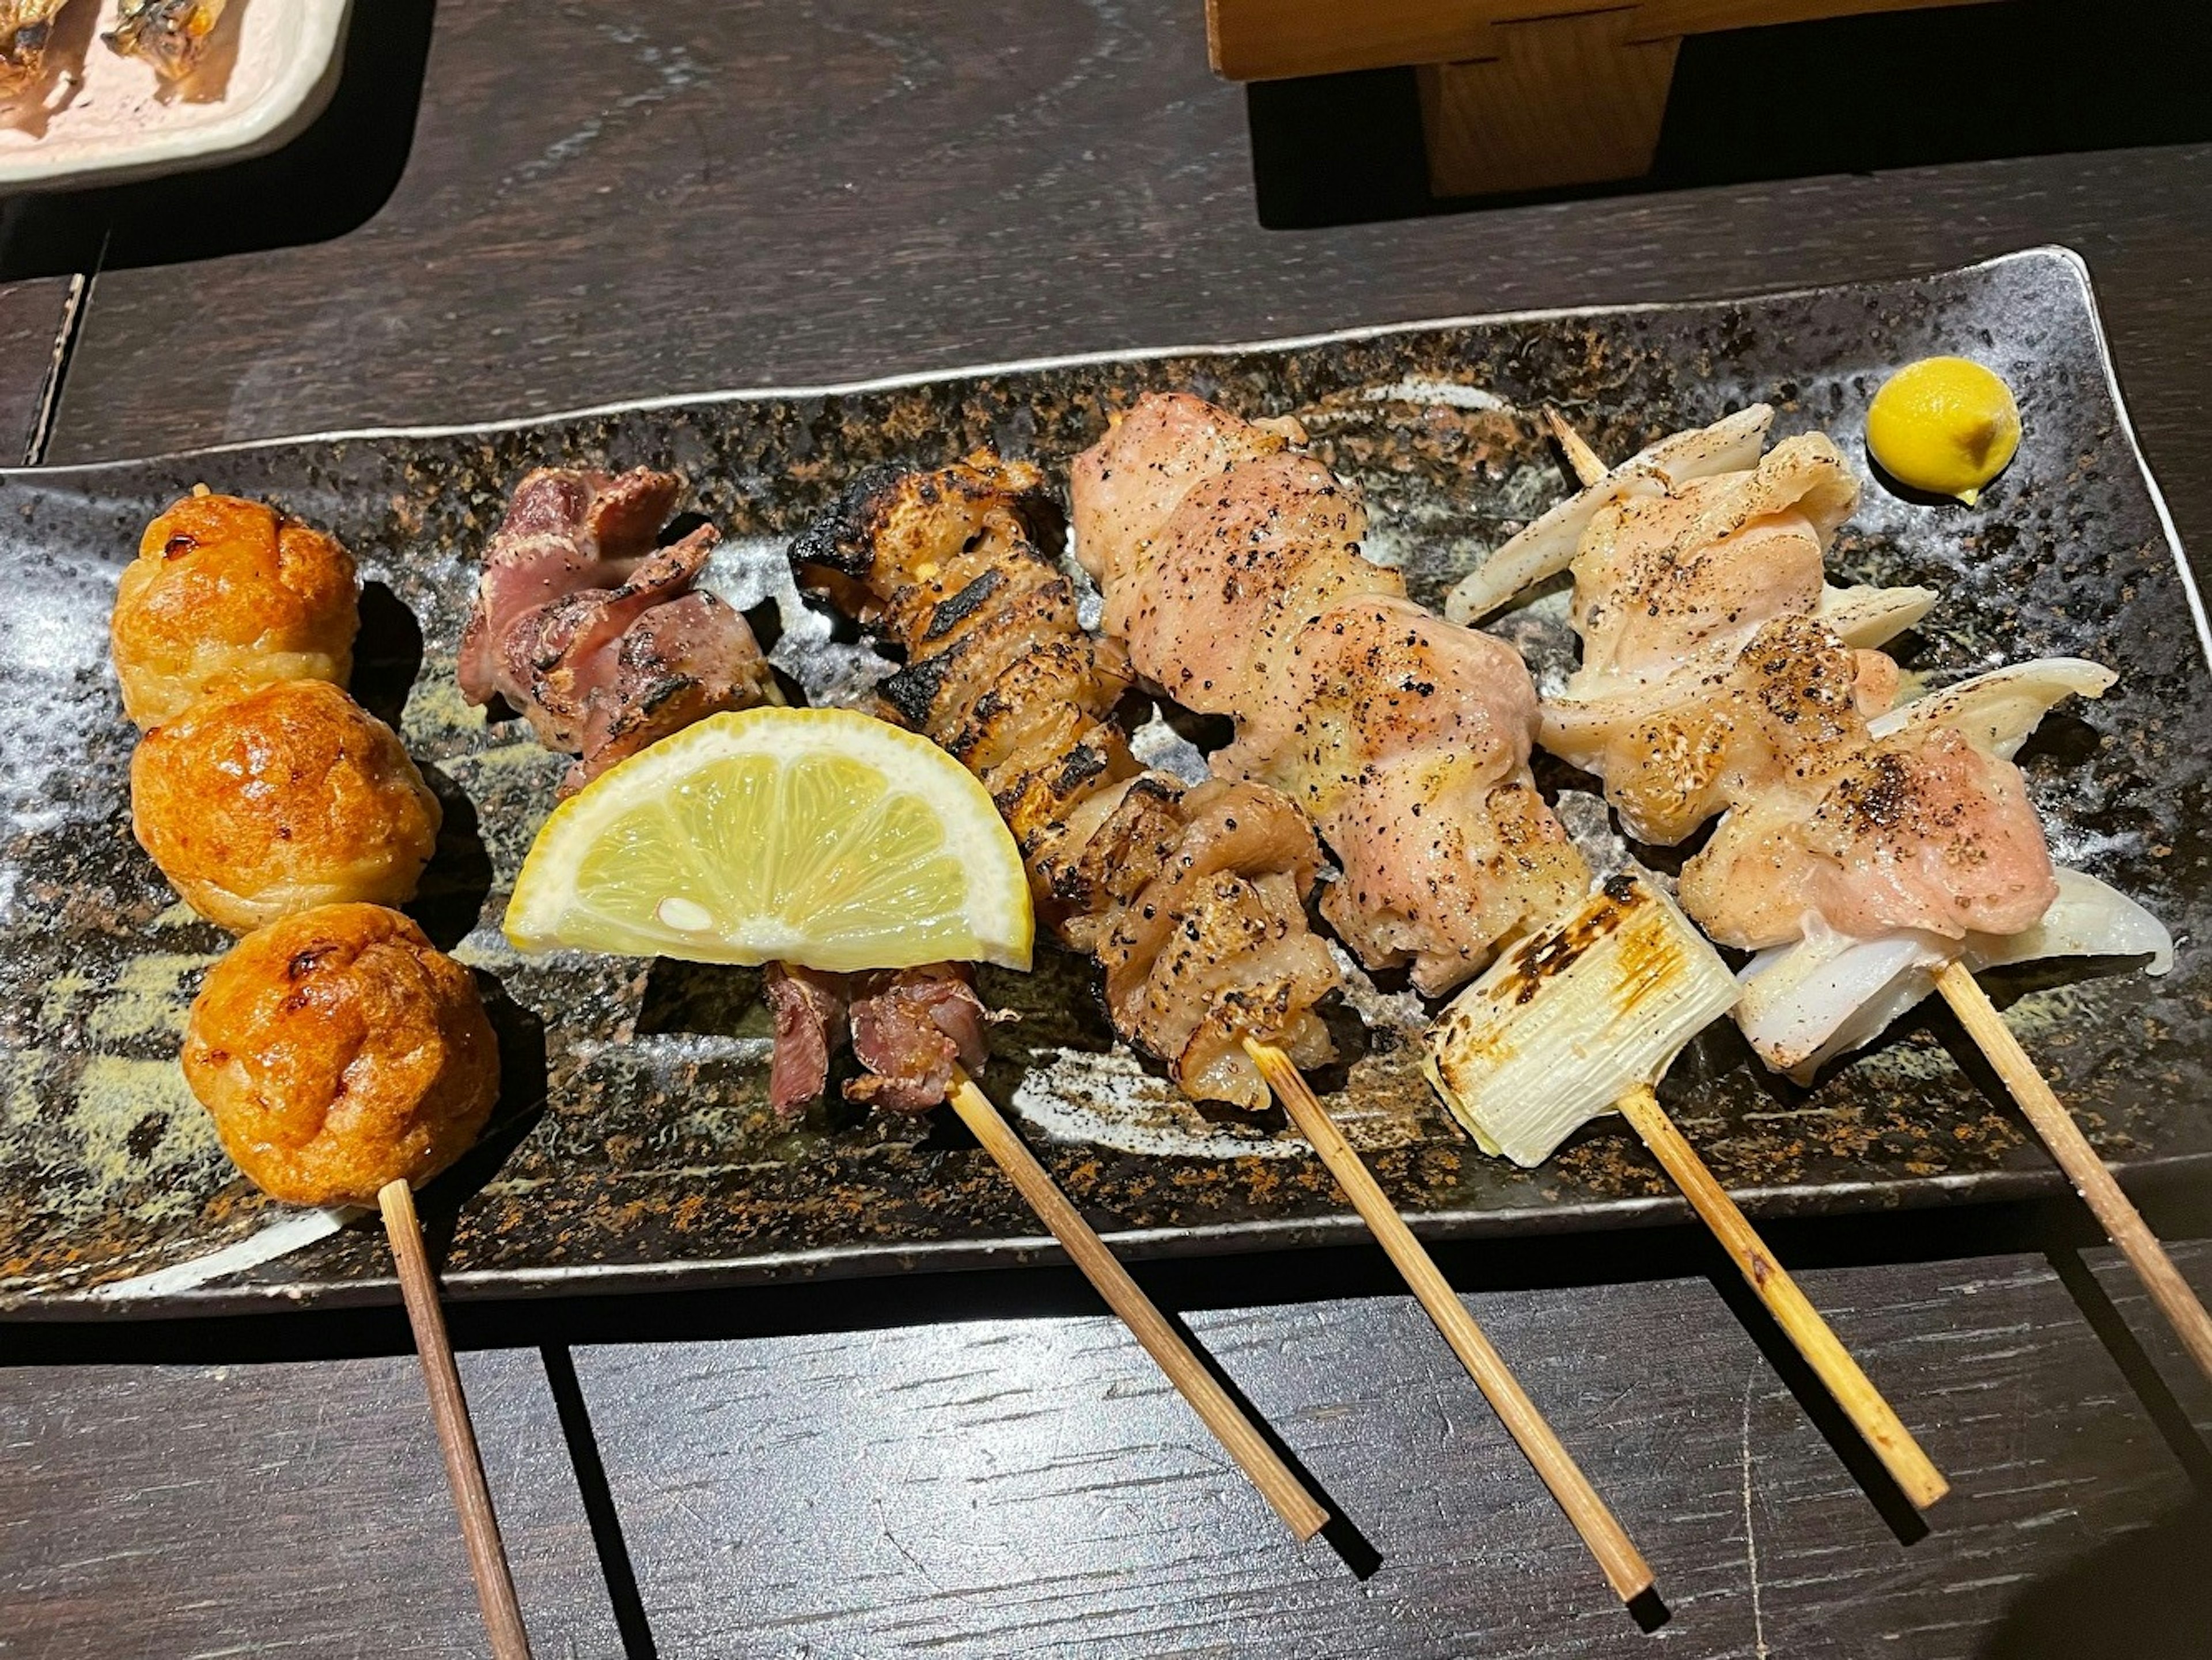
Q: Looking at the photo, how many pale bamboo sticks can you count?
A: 5